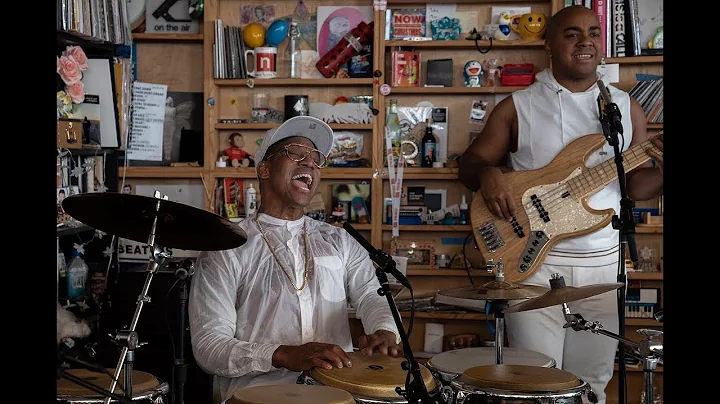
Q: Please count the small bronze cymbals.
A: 2